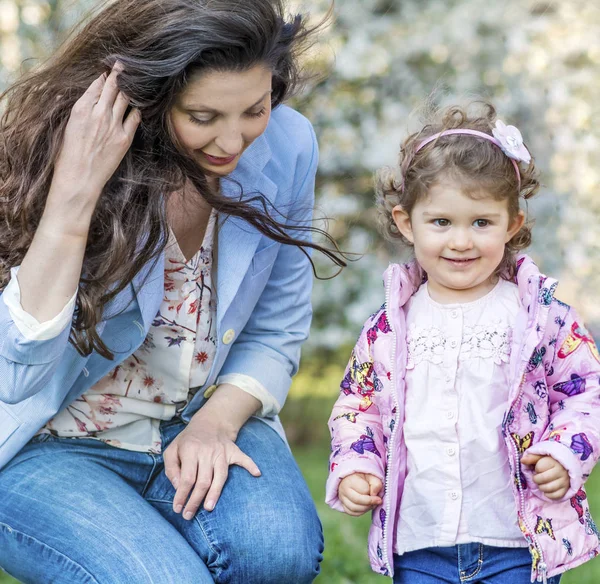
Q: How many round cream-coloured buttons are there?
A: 2